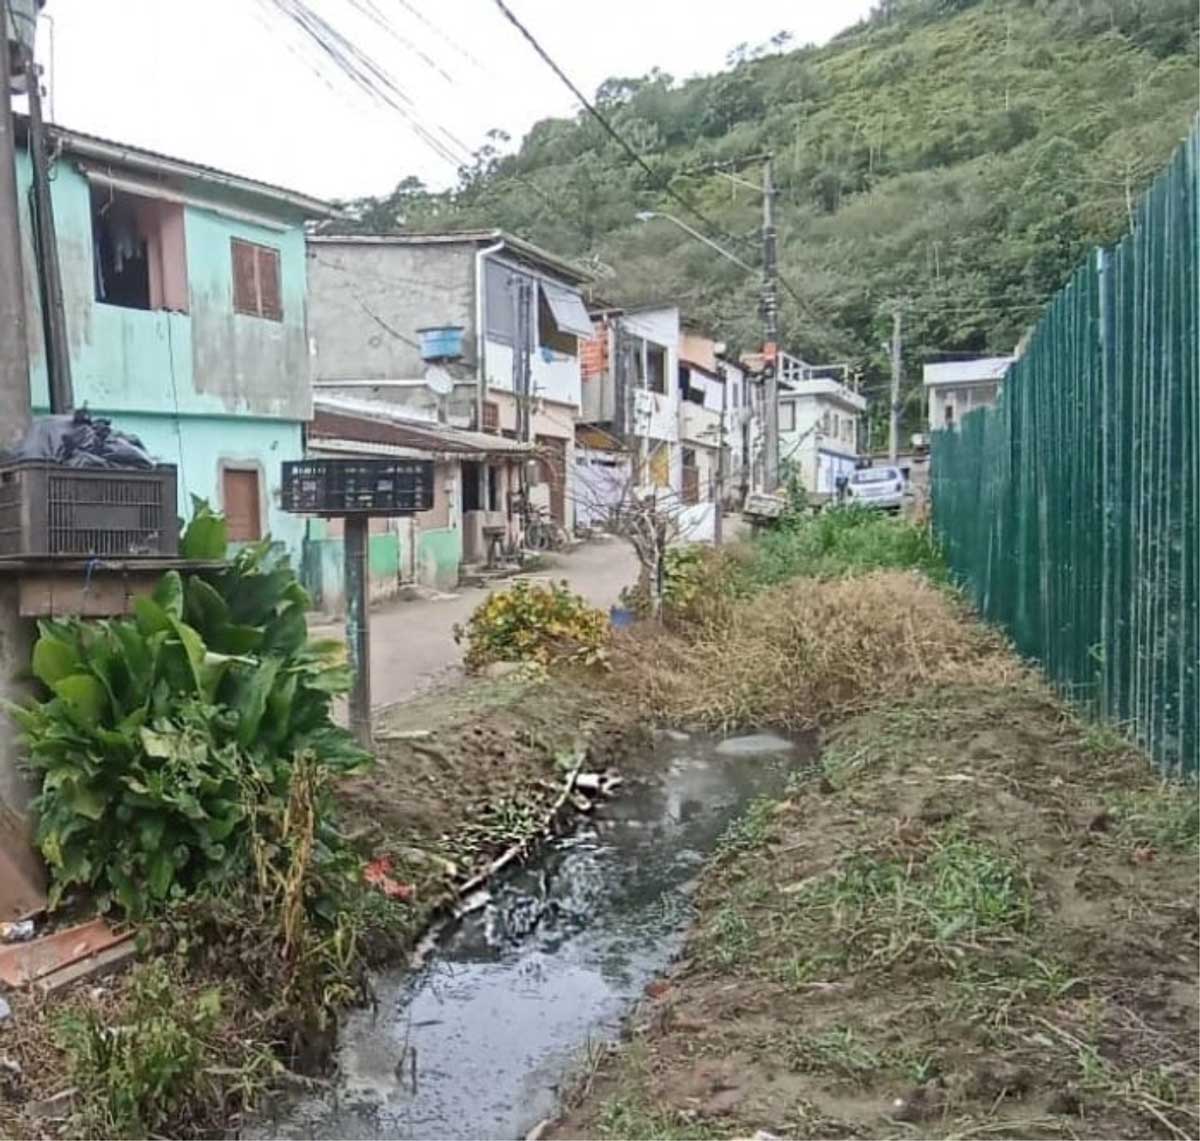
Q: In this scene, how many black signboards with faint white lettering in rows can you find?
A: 1